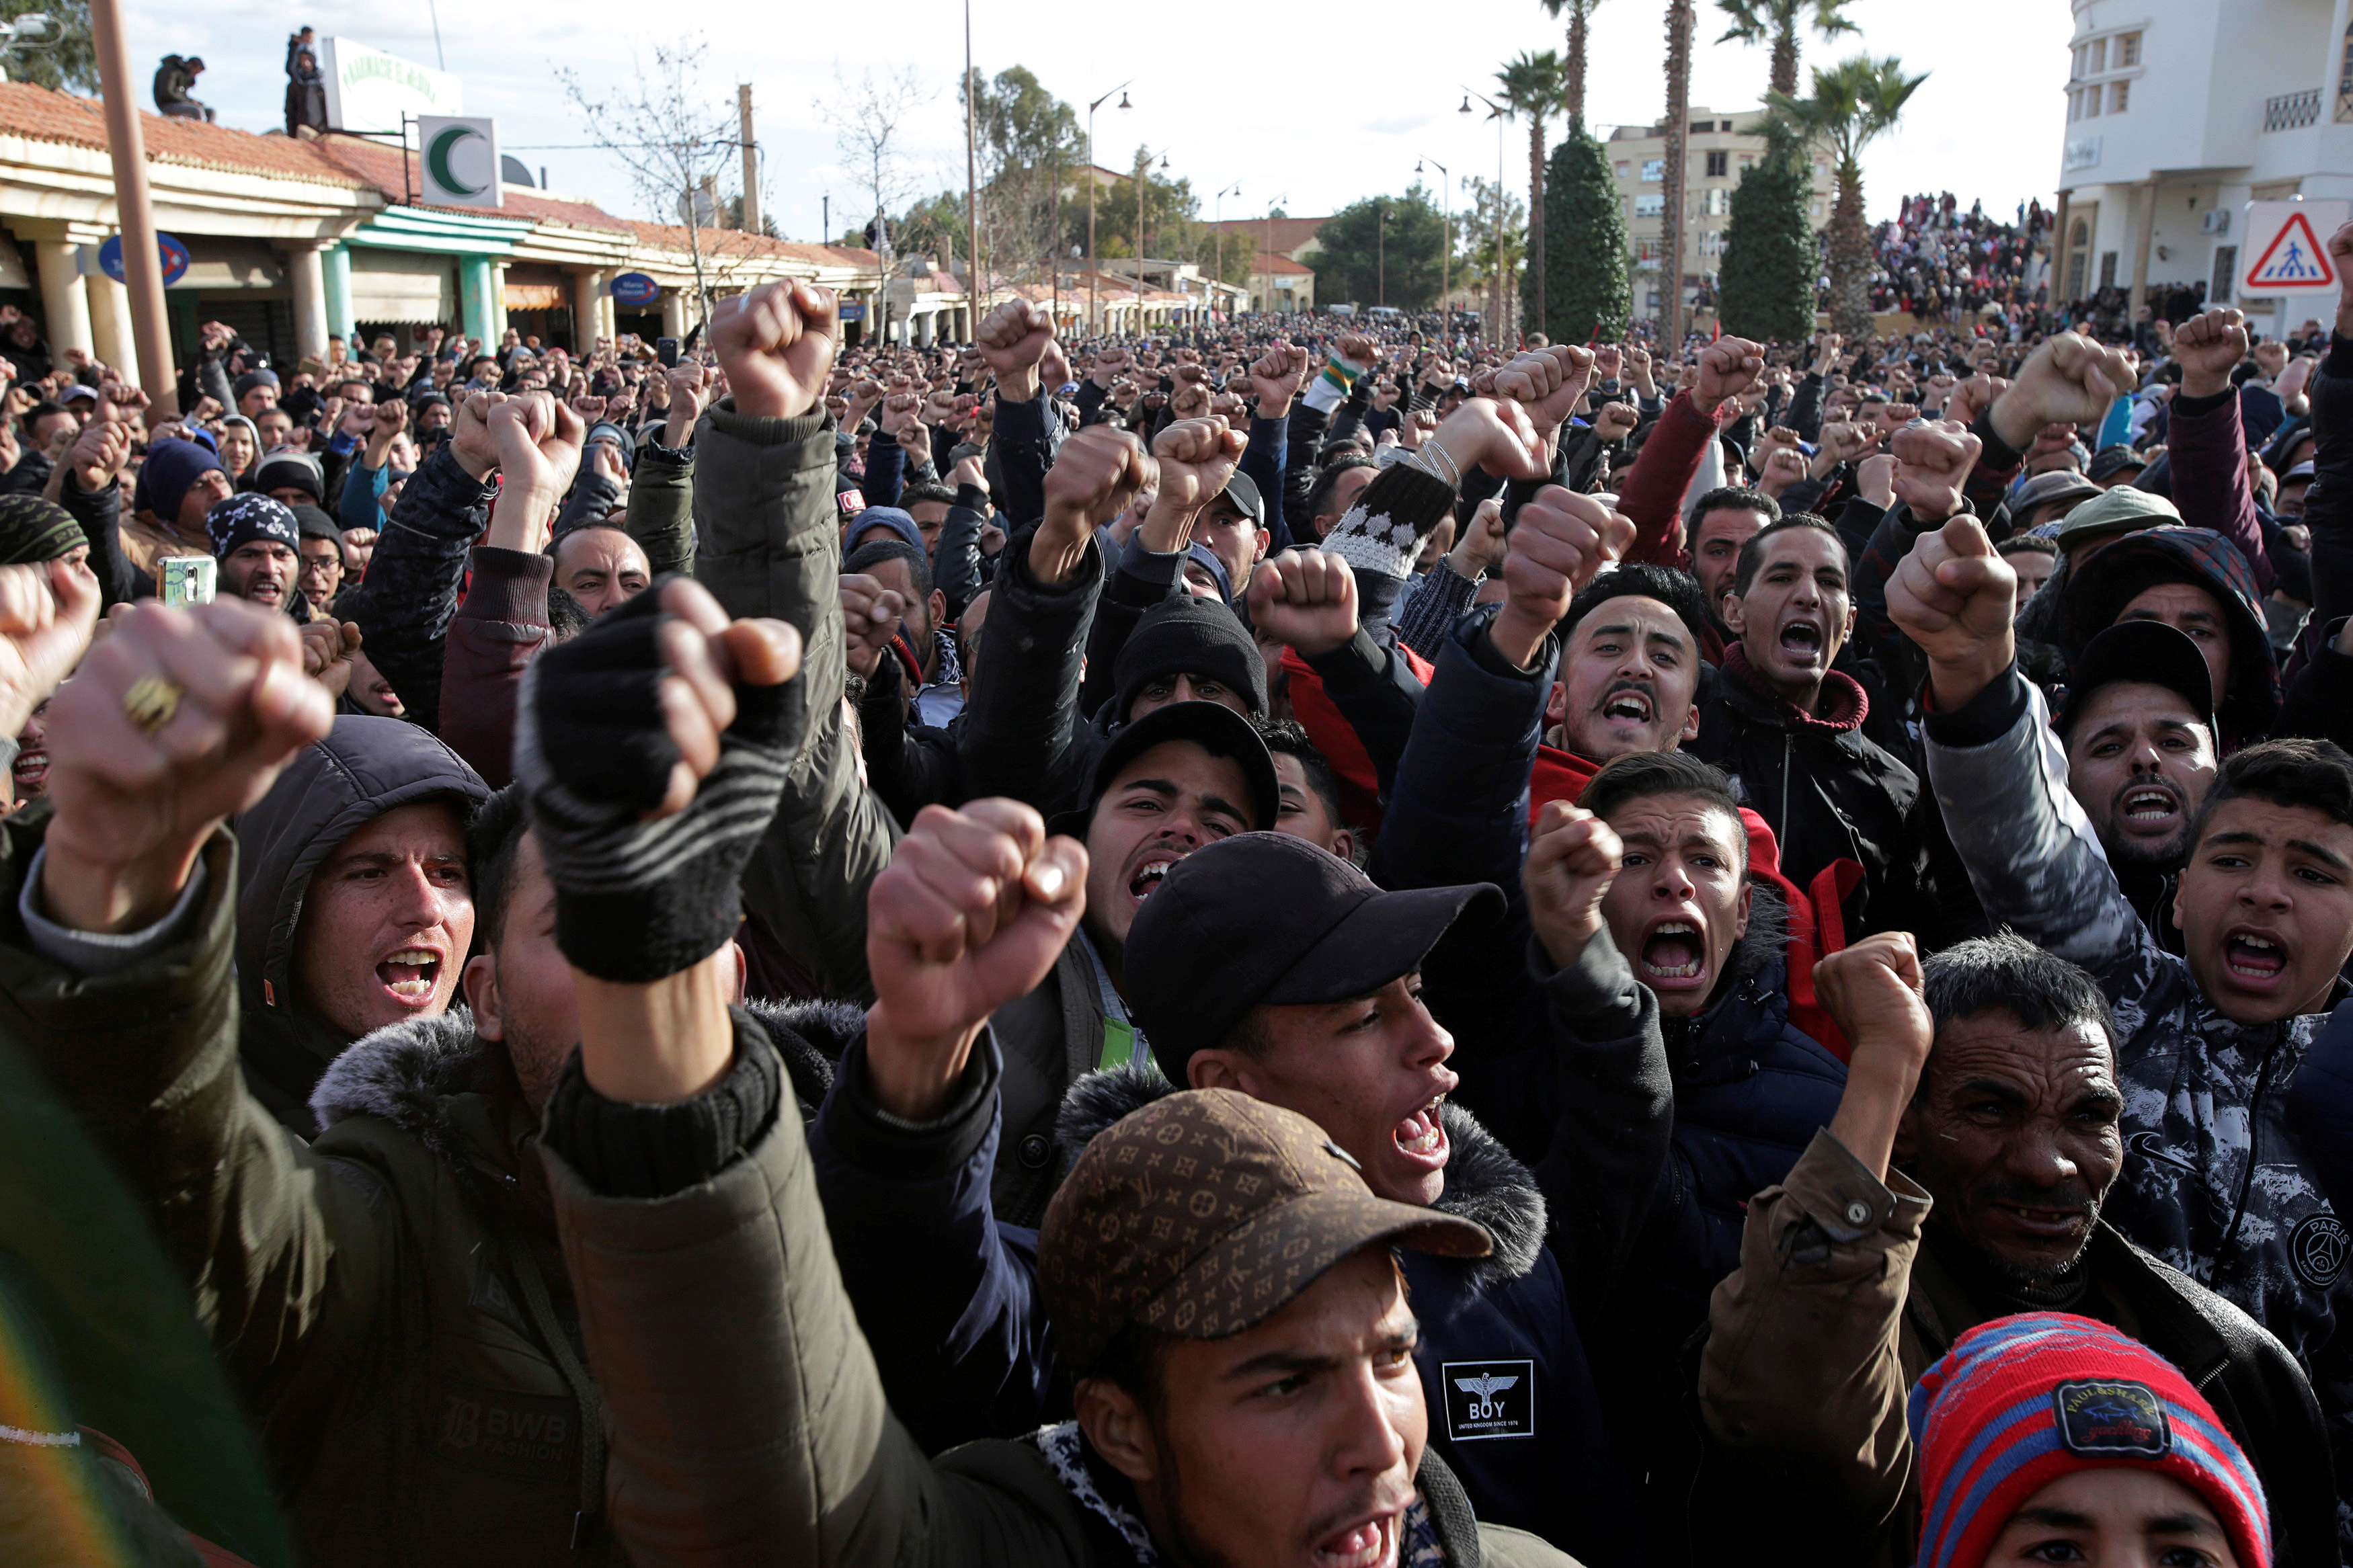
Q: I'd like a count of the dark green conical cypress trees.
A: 2